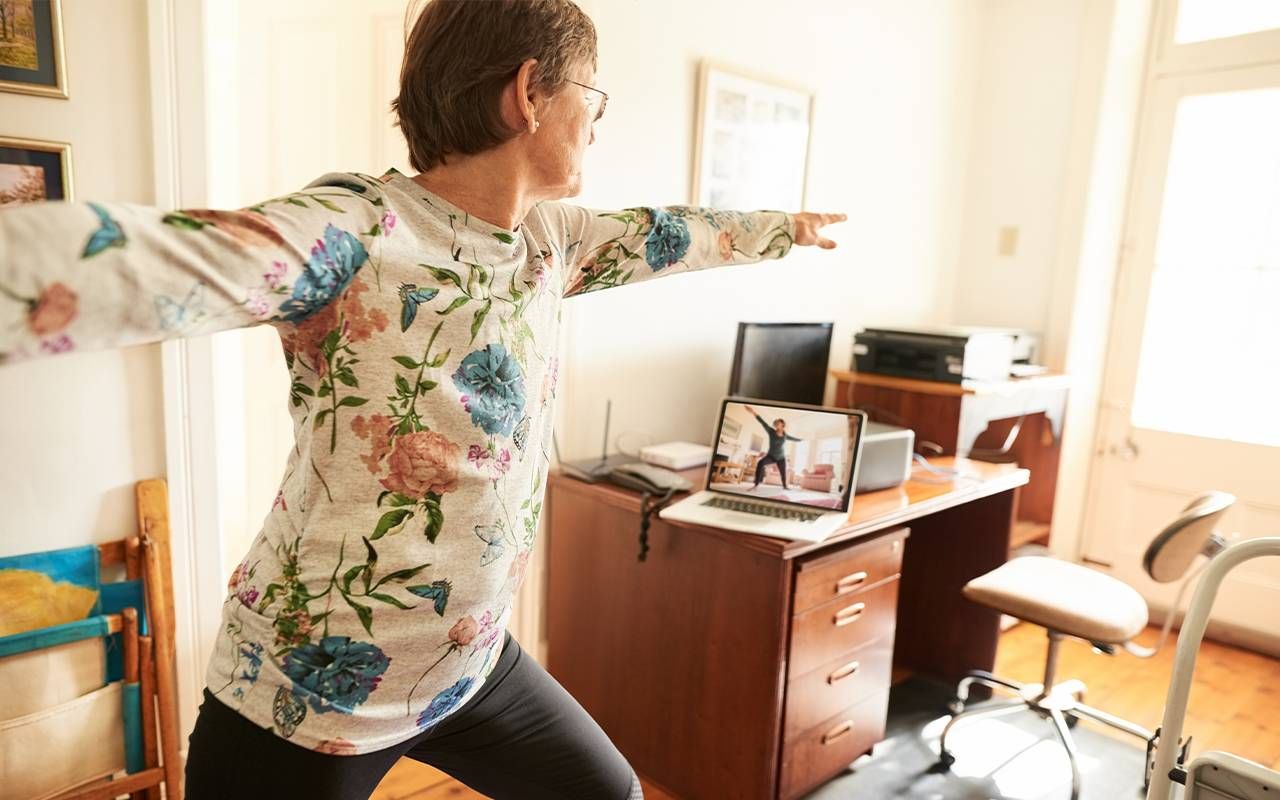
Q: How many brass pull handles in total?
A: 4